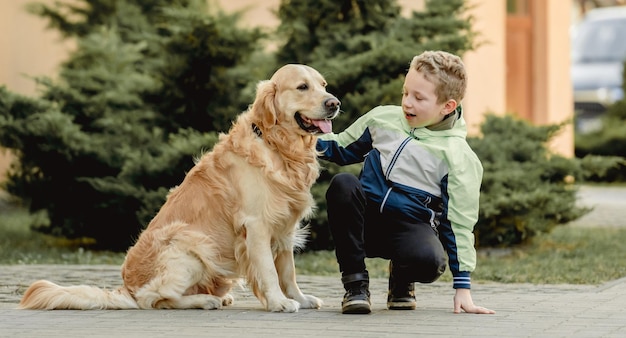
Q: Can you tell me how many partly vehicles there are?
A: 1